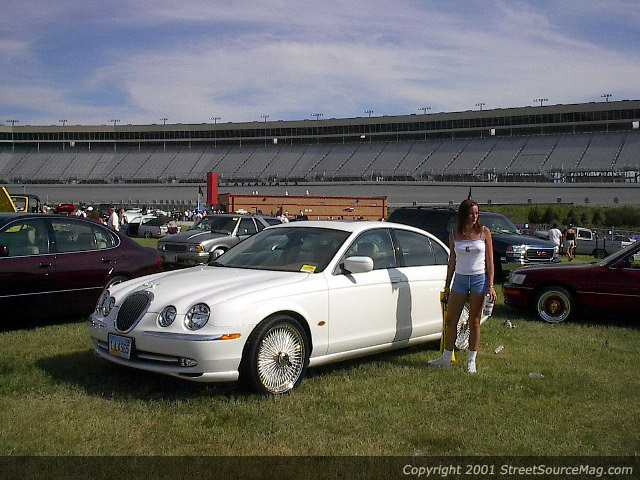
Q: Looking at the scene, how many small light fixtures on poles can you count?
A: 12